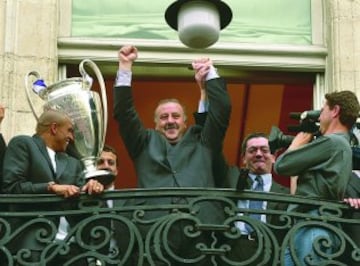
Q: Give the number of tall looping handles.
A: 2